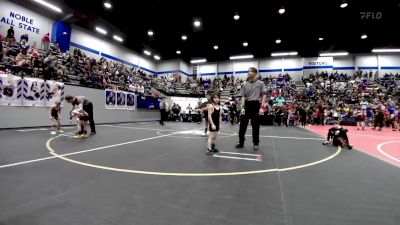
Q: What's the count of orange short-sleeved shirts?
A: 0